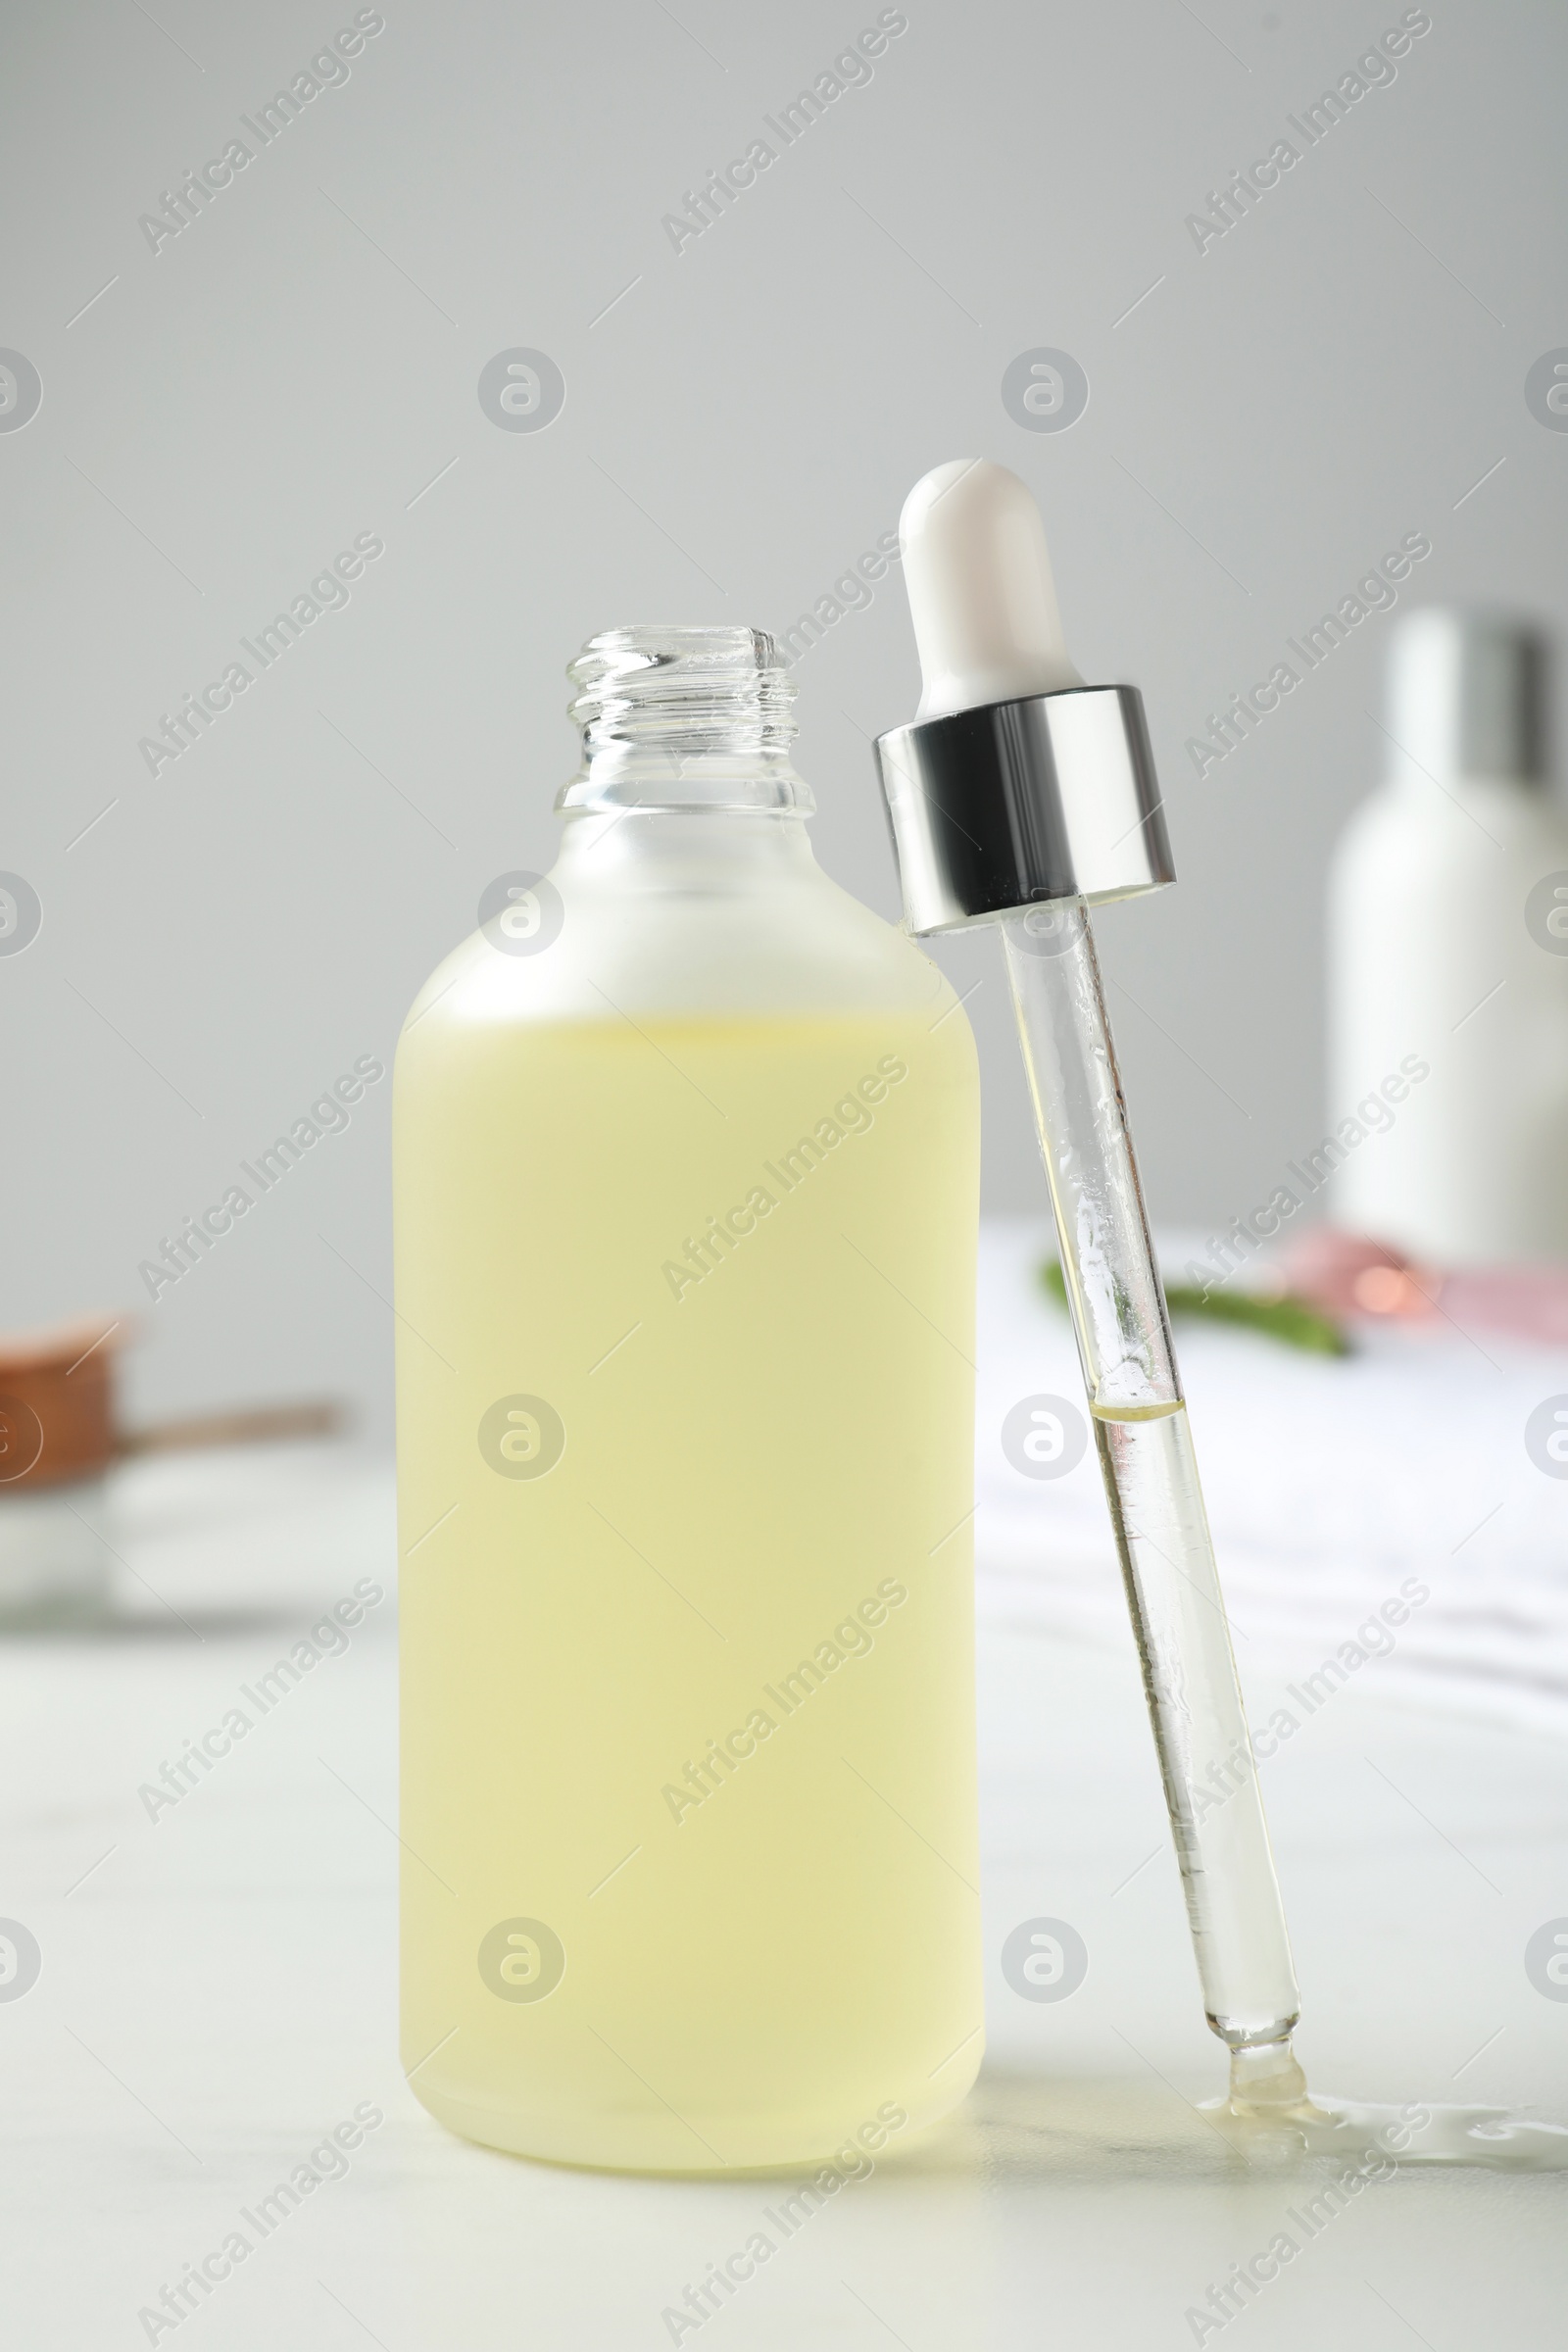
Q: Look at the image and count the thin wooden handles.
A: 1